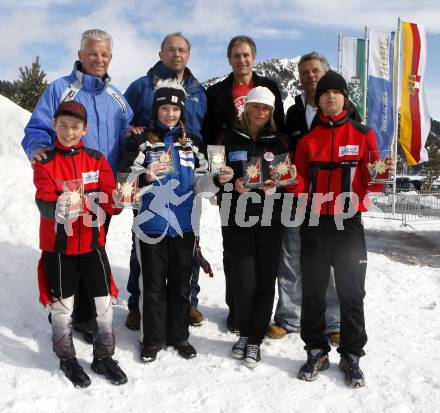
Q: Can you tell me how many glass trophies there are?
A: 7